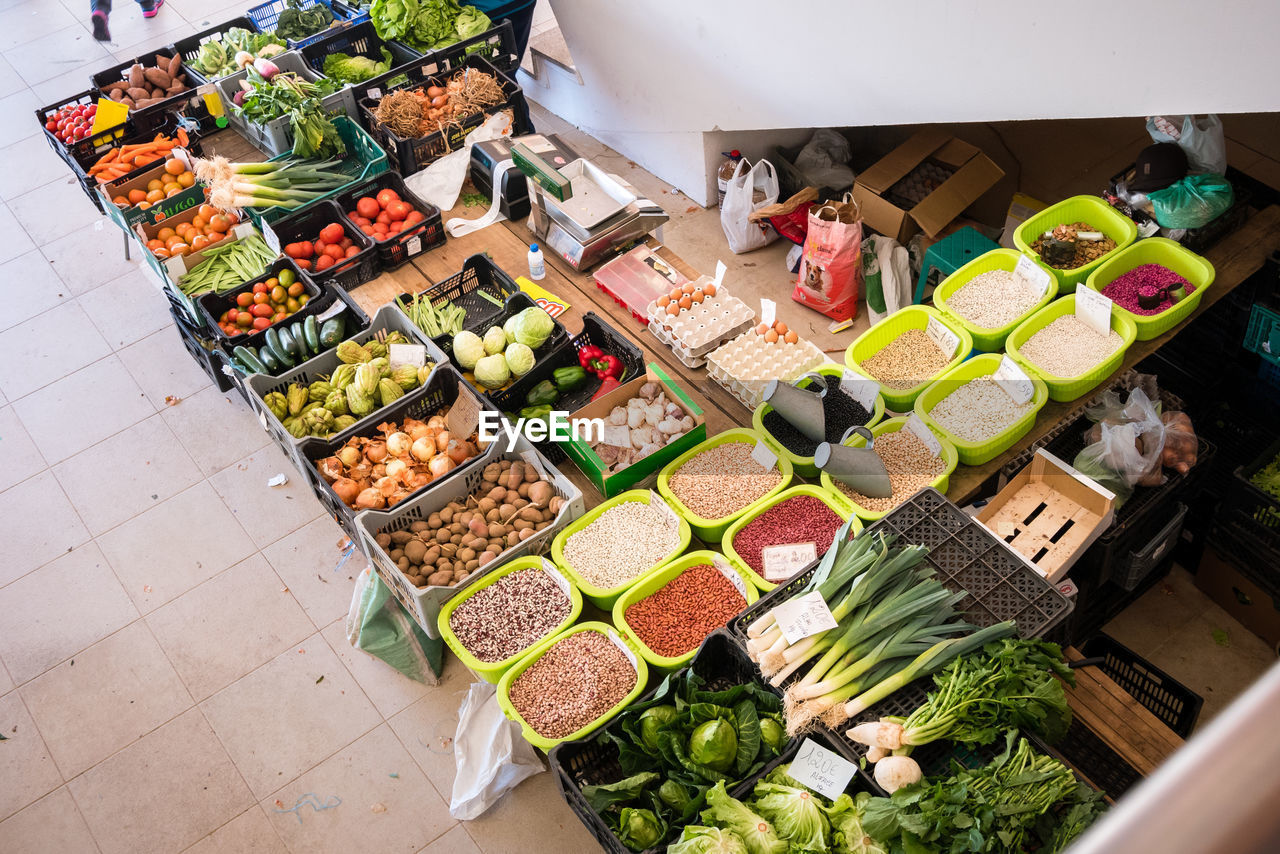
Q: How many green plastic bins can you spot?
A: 14